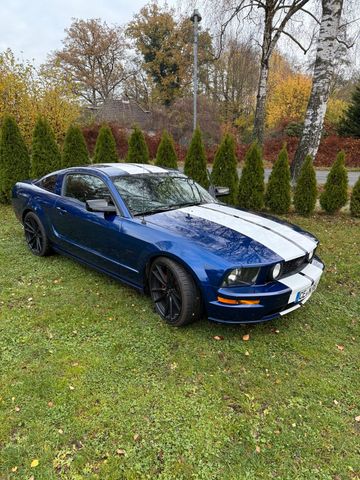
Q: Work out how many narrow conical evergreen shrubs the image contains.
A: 13